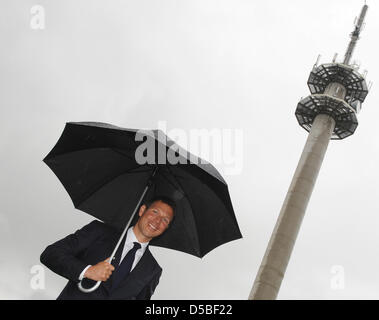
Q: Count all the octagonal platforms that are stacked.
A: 2